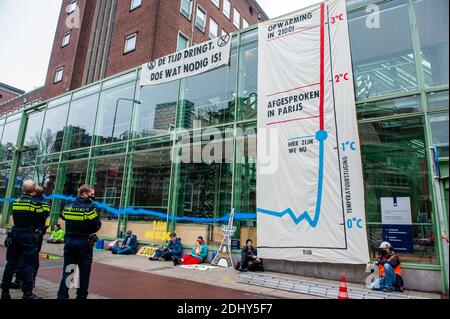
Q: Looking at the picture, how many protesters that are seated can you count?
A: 6